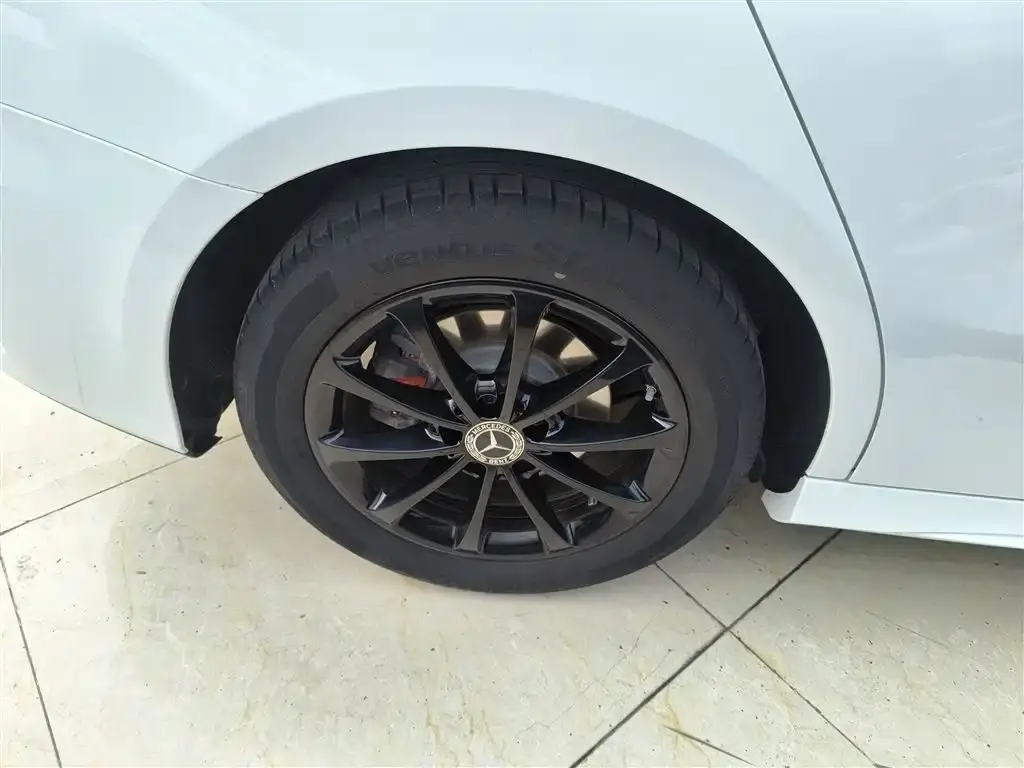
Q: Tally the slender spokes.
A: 10